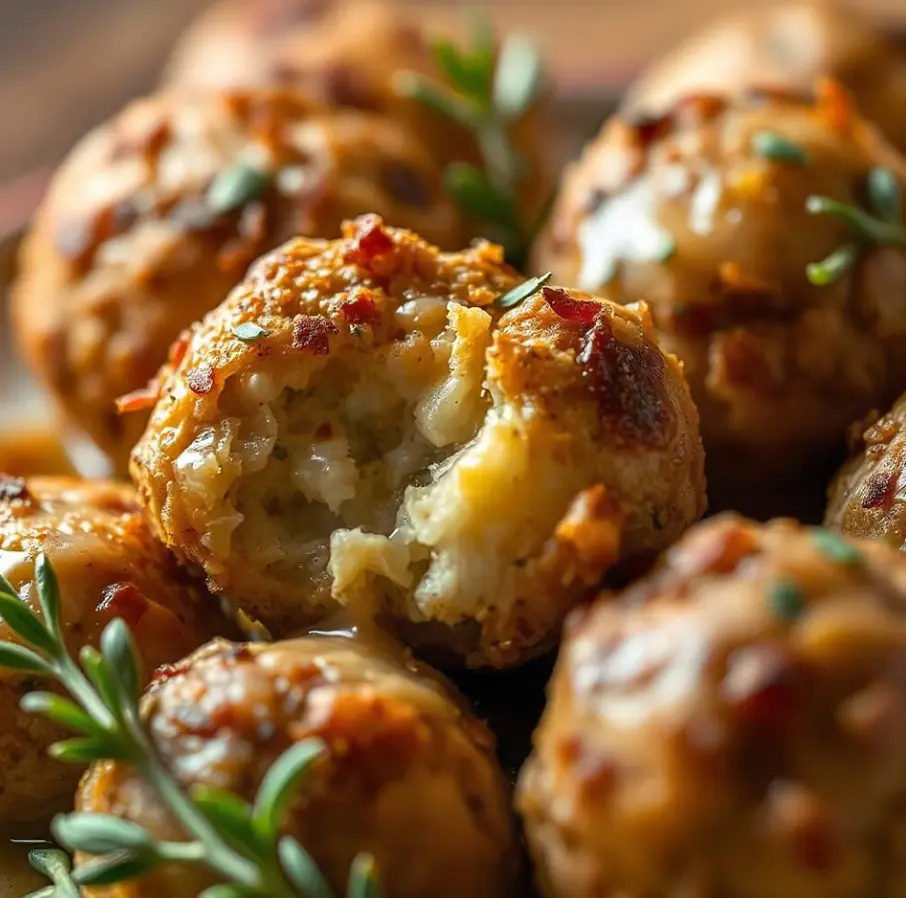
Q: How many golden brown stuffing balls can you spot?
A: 9